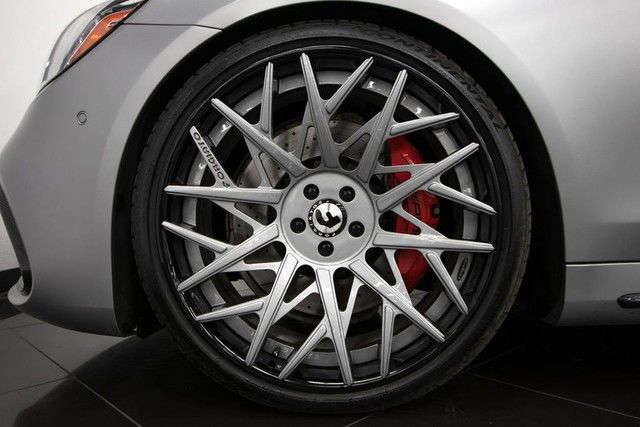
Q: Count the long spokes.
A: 10